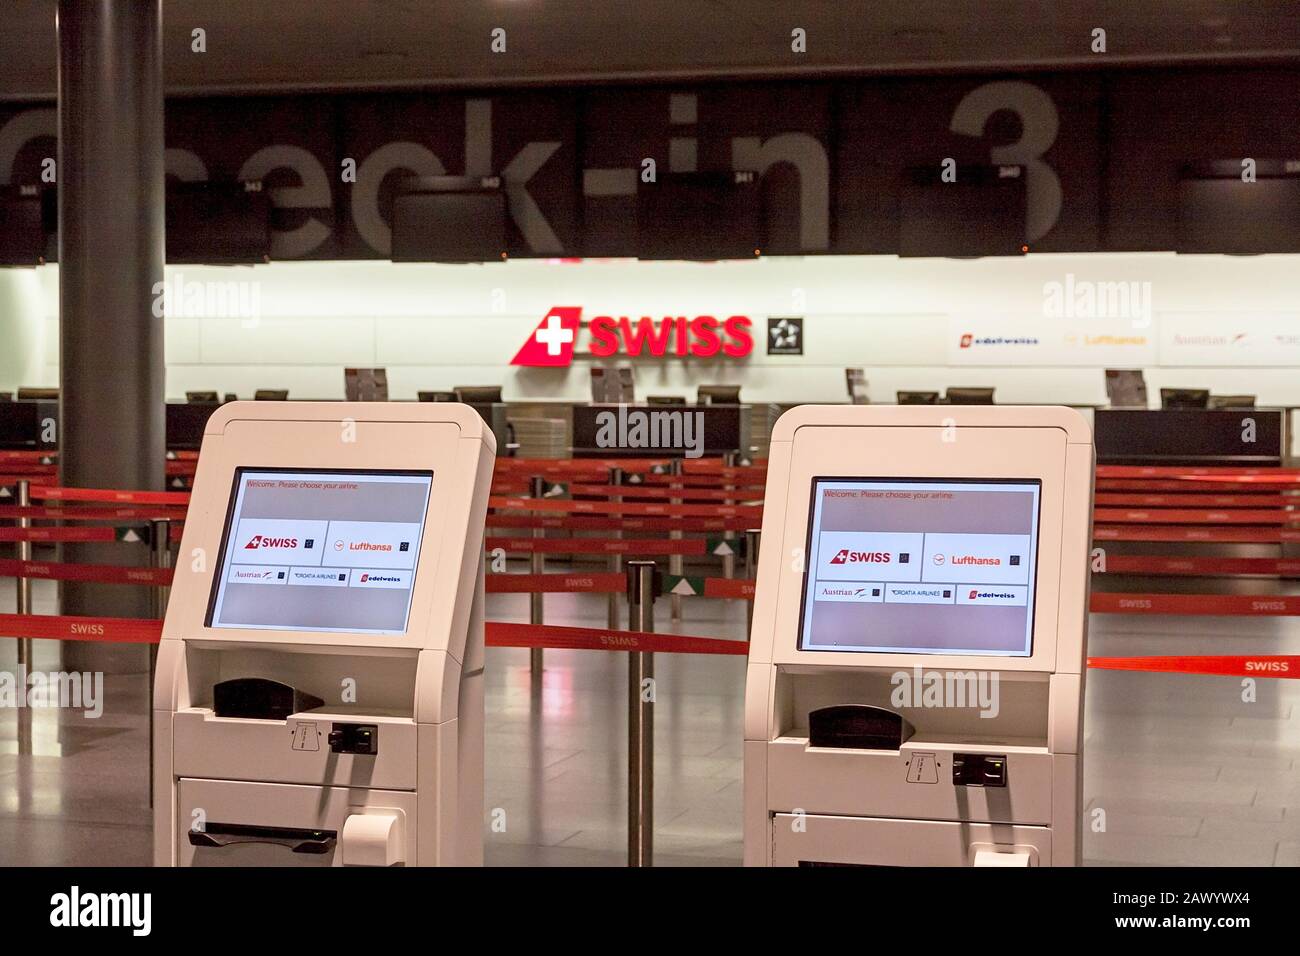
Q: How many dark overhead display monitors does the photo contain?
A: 6